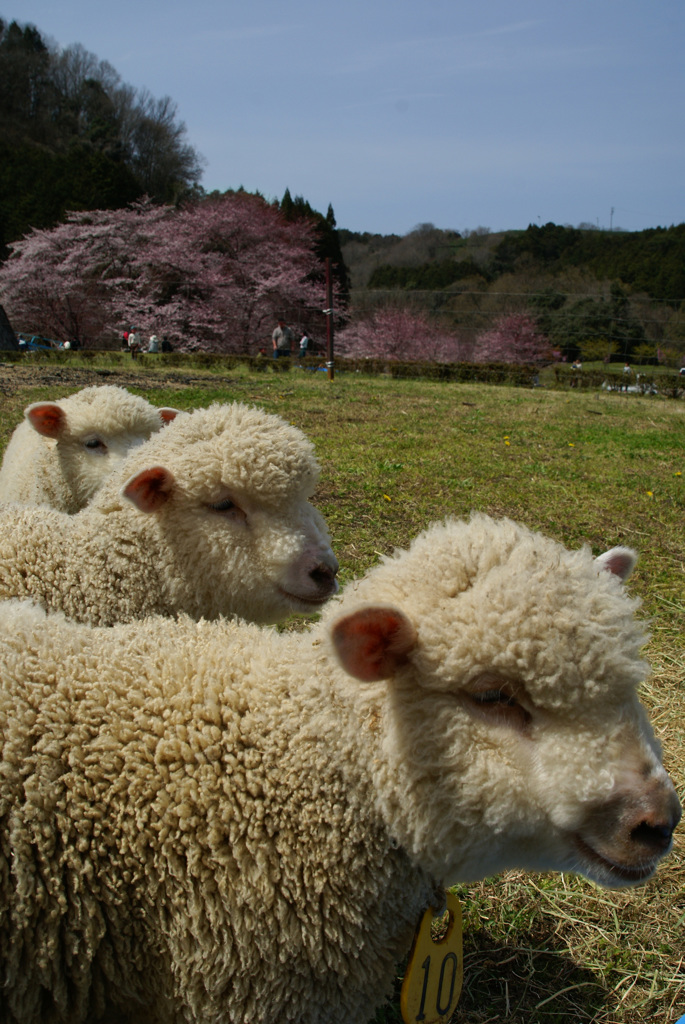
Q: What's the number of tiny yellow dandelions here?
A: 6